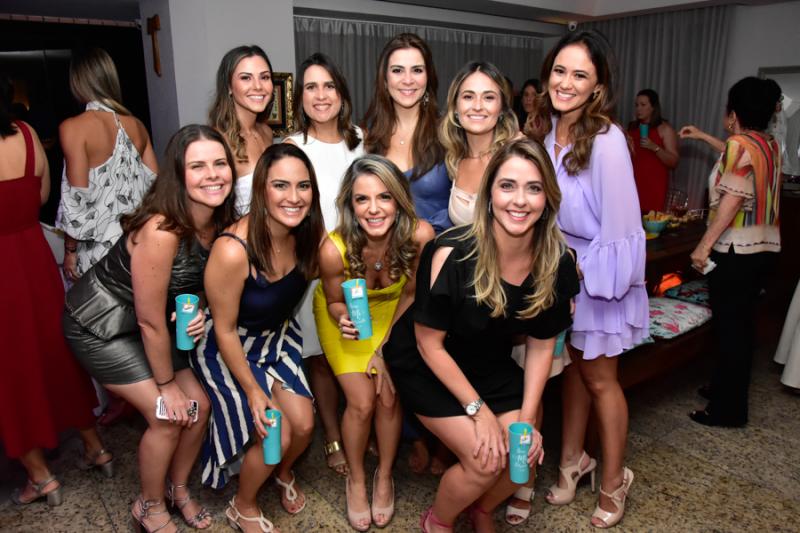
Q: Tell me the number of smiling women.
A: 9